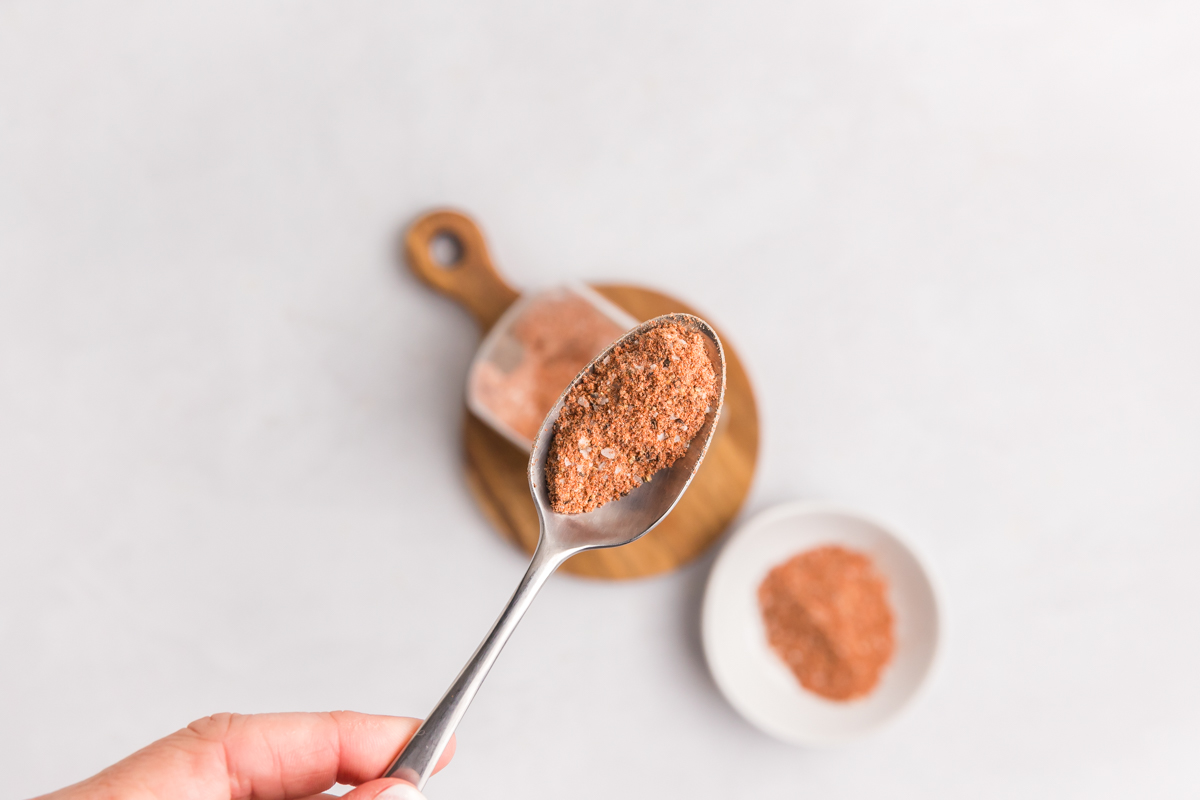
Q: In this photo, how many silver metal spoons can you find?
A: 1